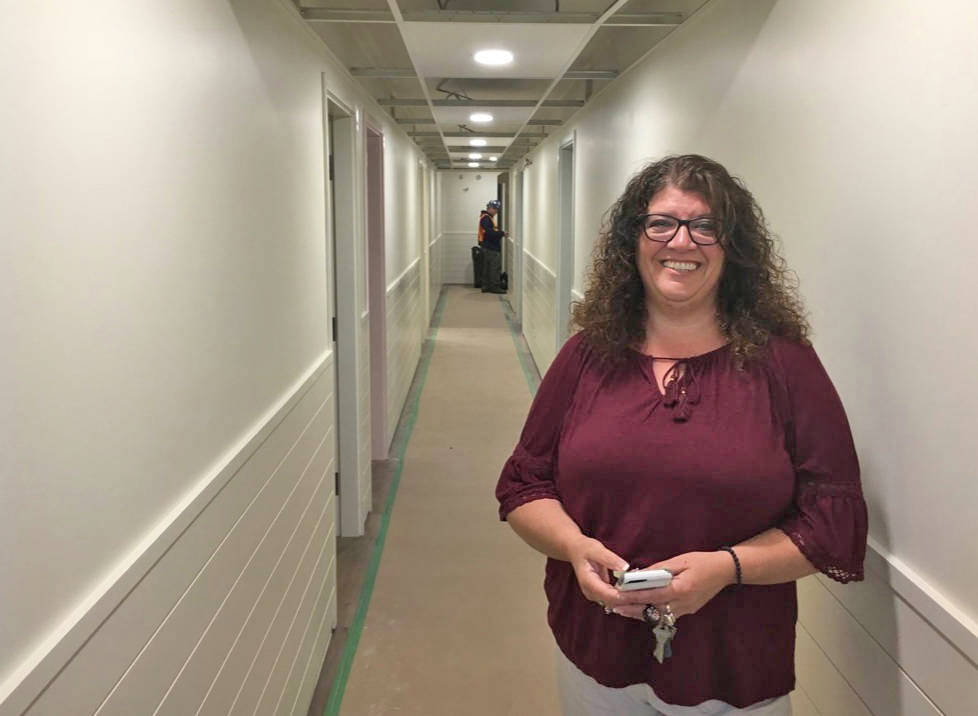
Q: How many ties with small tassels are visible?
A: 2